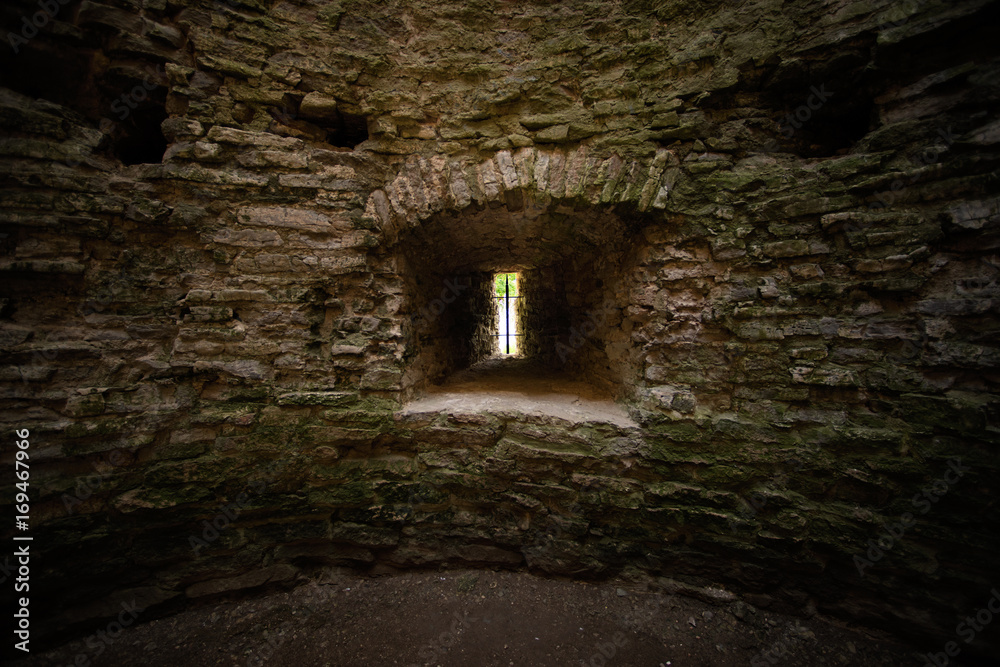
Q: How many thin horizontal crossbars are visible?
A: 2